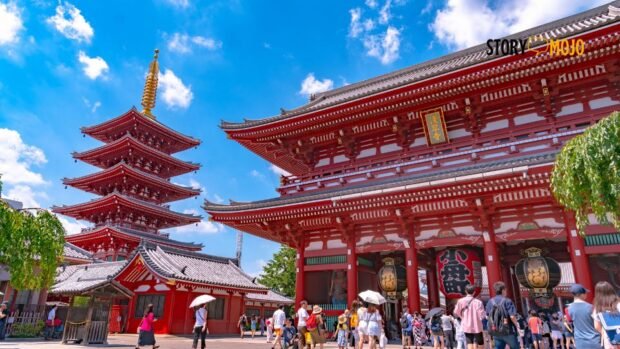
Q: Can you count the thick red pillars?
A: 5